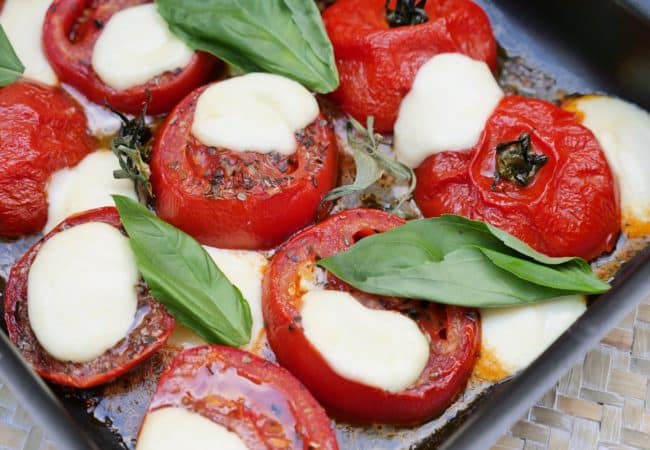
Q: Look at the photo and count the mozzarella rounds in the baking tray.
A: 11